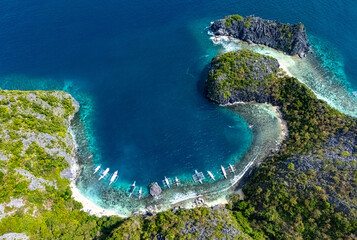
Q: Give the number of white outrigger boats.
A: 11